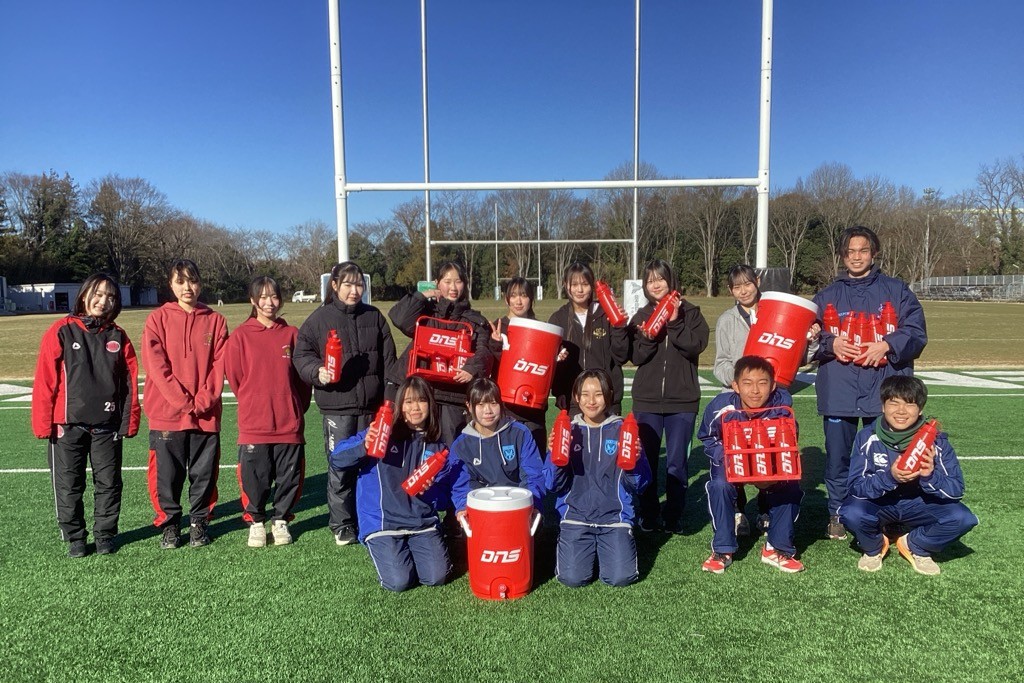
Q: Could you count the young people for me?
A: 15